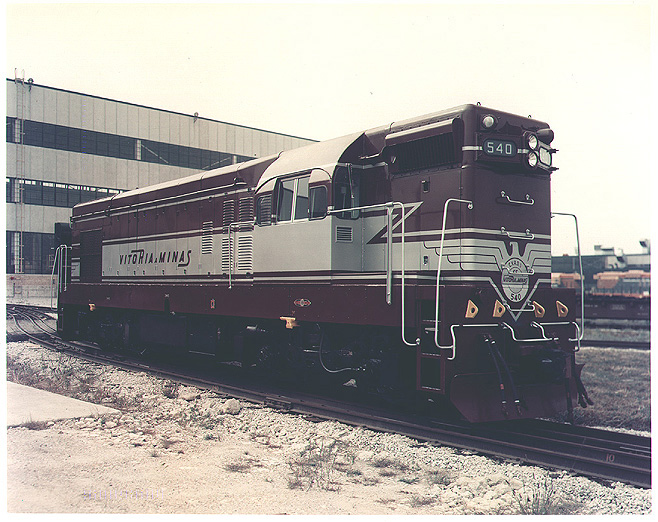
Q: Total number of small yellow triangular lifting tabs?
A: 4